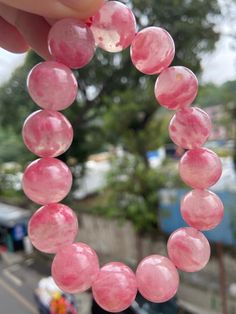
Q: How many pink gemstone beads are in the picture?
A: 15